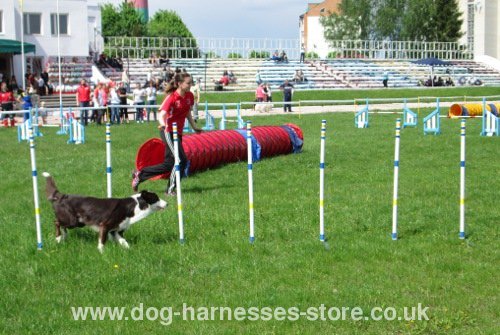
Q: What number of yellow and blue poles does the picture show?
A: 7